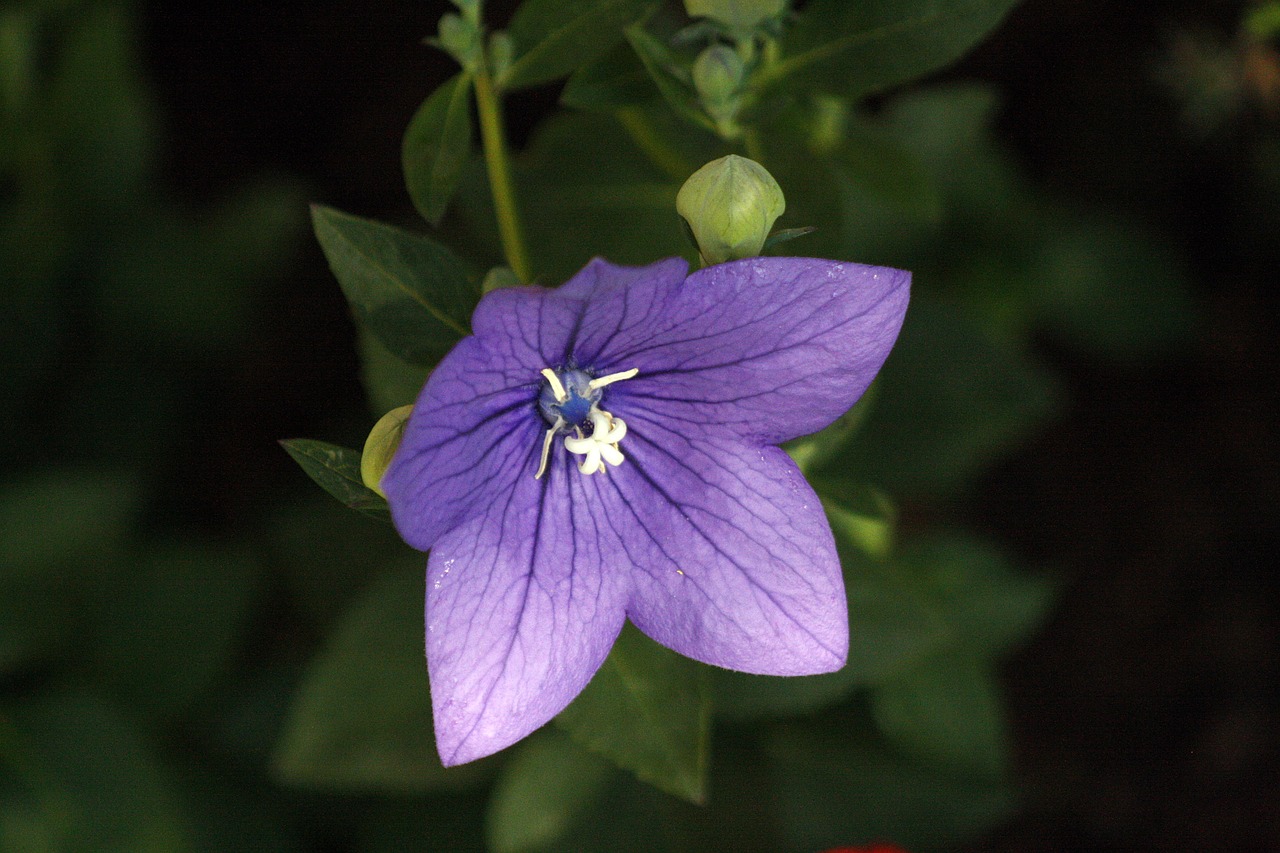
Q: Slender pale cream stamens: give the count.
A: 3